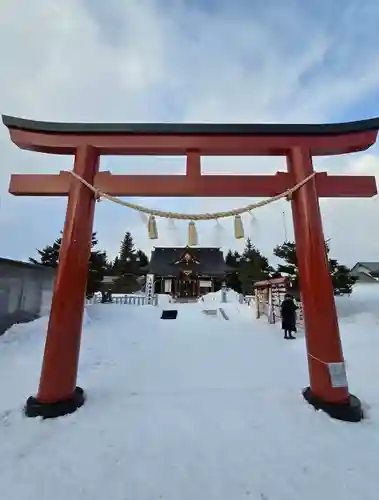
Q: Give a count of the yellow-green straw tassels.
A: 3